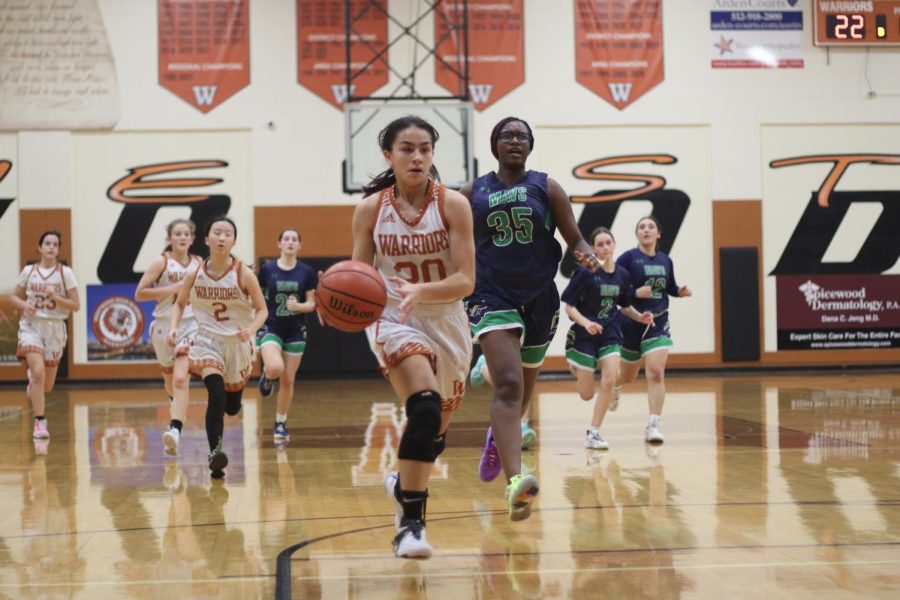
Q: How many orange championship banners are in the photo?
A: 4